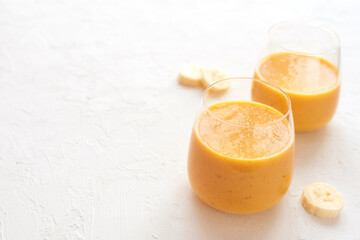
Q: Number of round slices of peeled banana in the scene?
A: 3